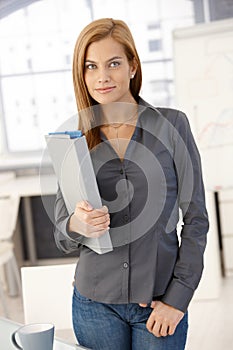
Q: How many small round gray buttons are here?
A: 3